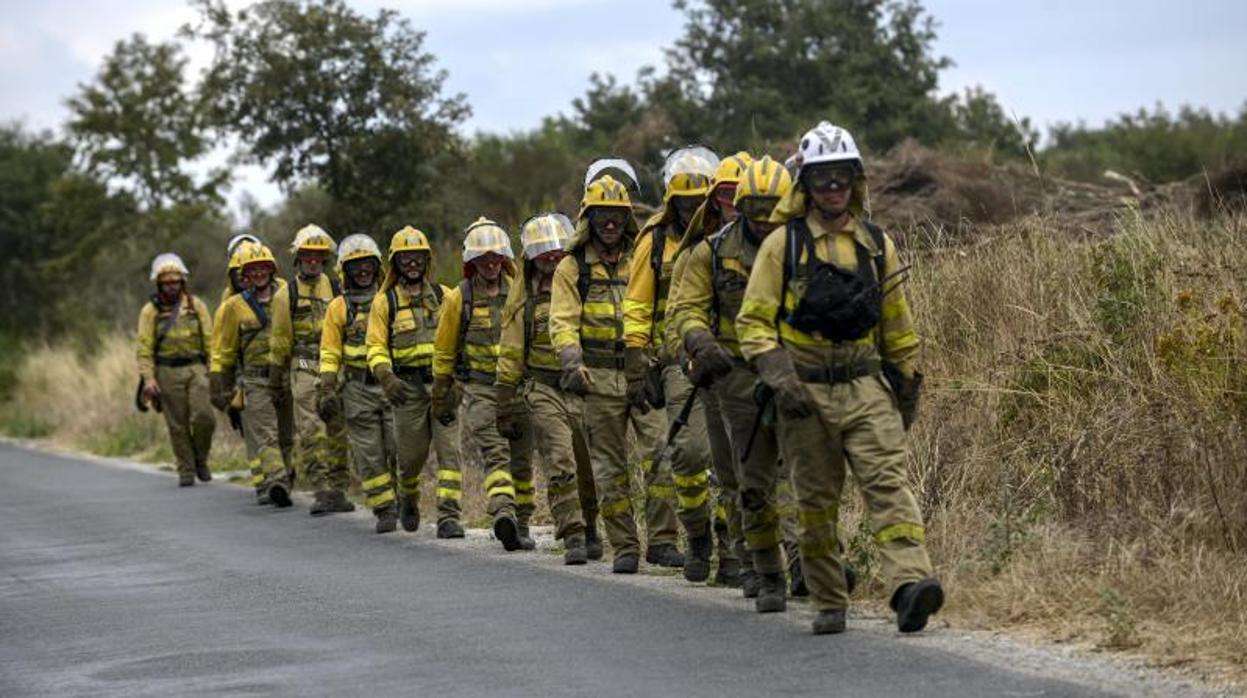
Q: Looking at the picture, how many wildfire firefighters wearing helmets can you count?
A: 13